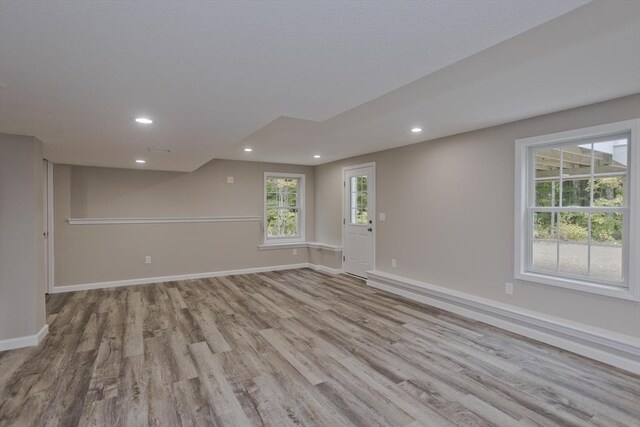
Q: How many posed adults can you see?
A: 0